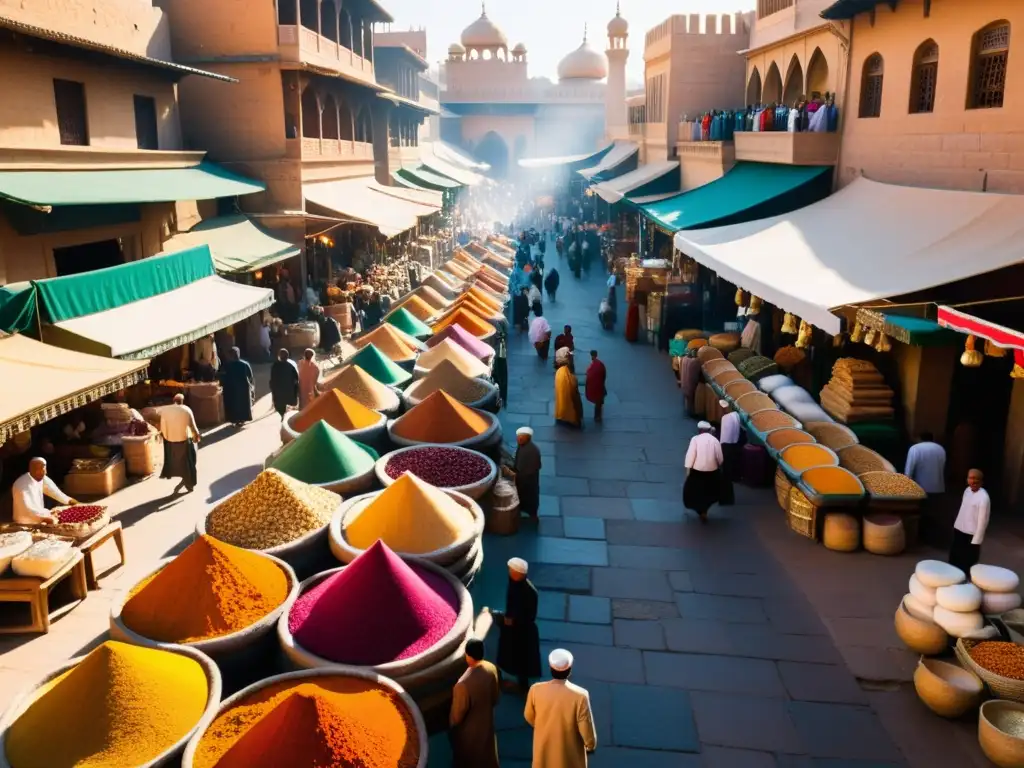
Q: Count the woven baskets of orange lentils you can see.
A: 1